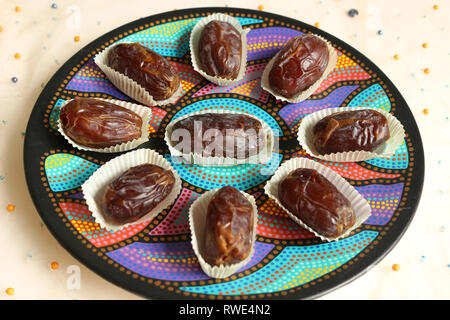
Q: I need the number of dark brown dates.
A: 9